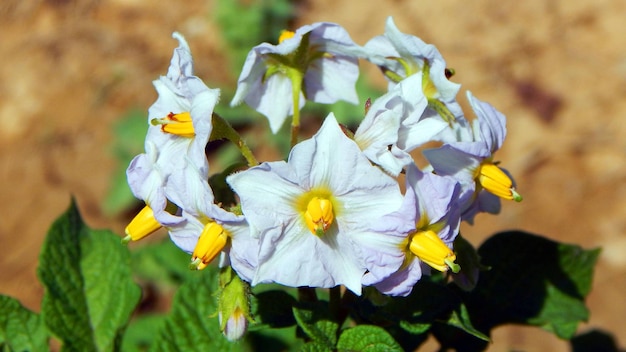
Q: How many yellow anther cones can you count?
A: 7